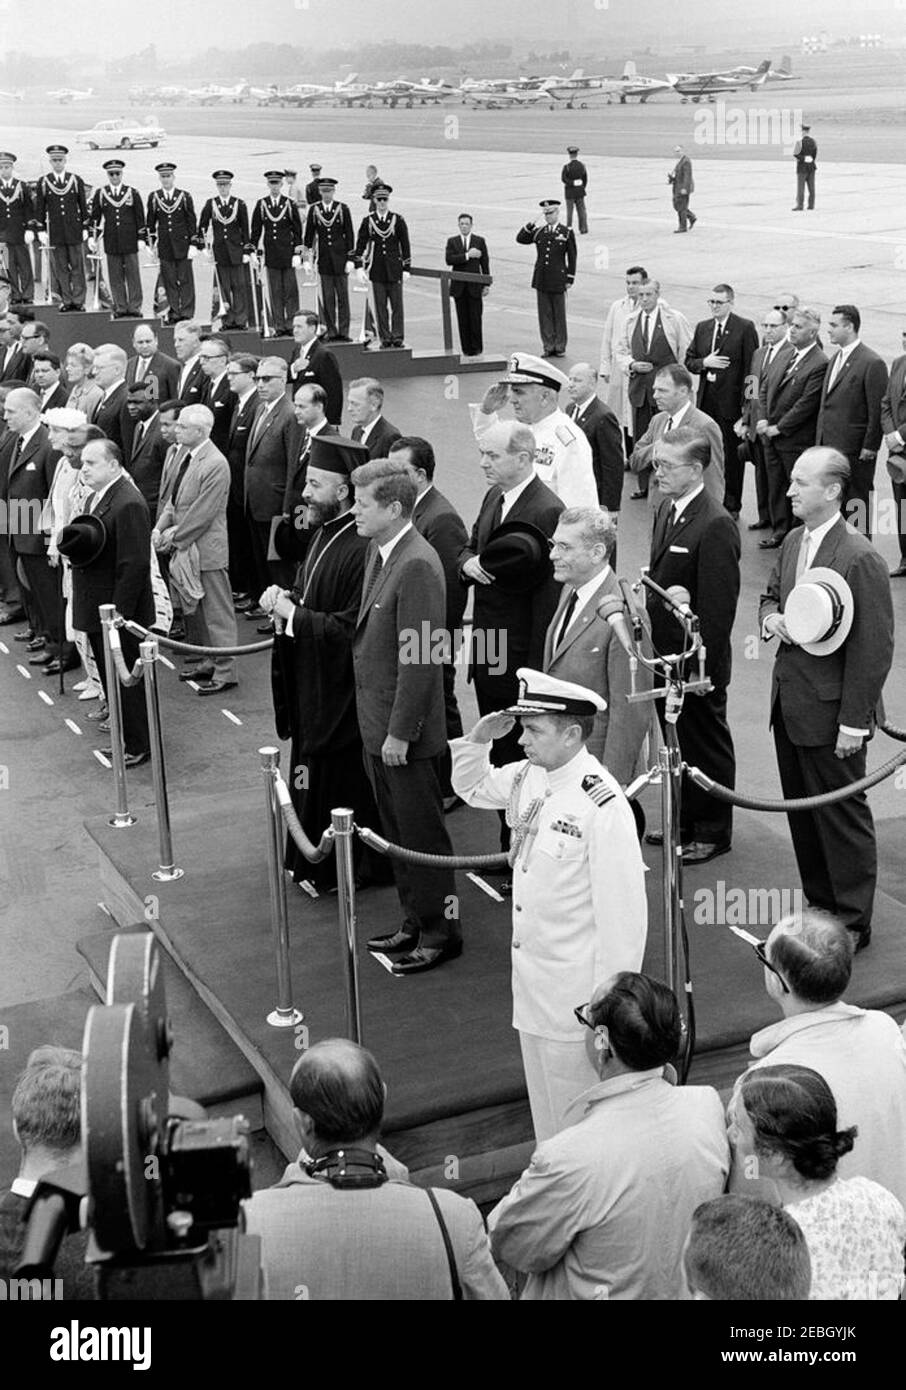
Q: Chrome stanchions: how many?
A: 5